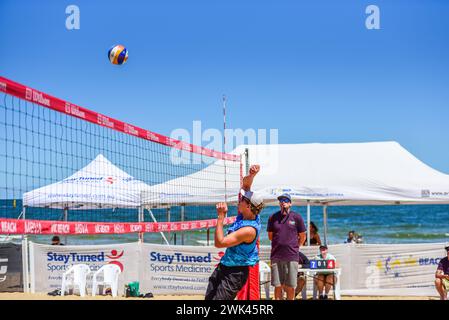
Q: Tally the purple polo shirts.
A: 2